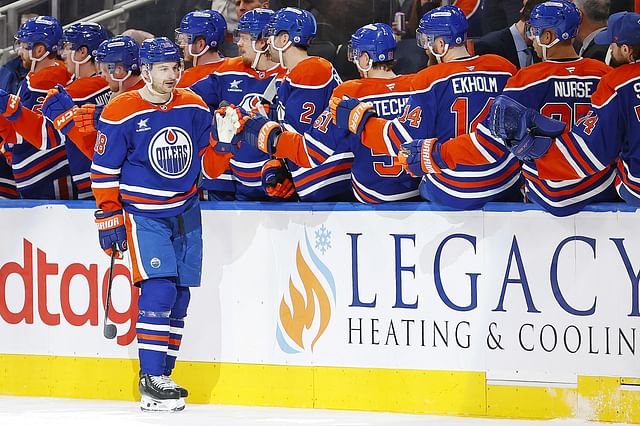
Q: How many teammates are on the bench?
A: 10